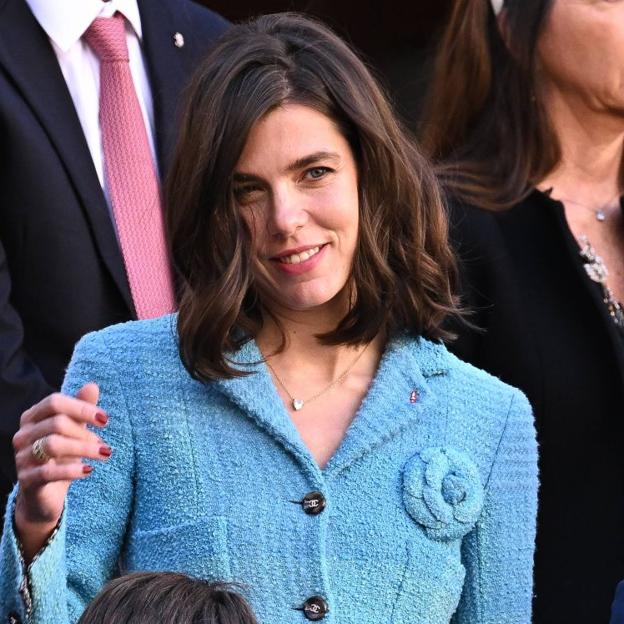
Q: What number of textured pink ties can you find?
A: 1